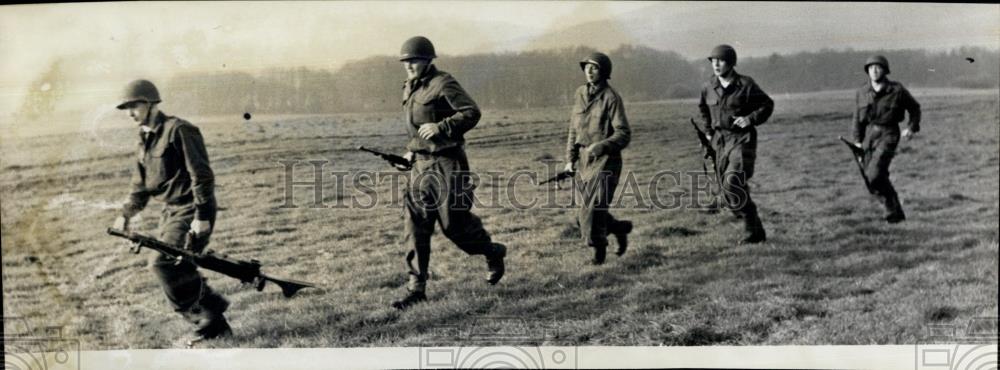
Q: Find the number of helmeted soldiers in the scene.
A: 5